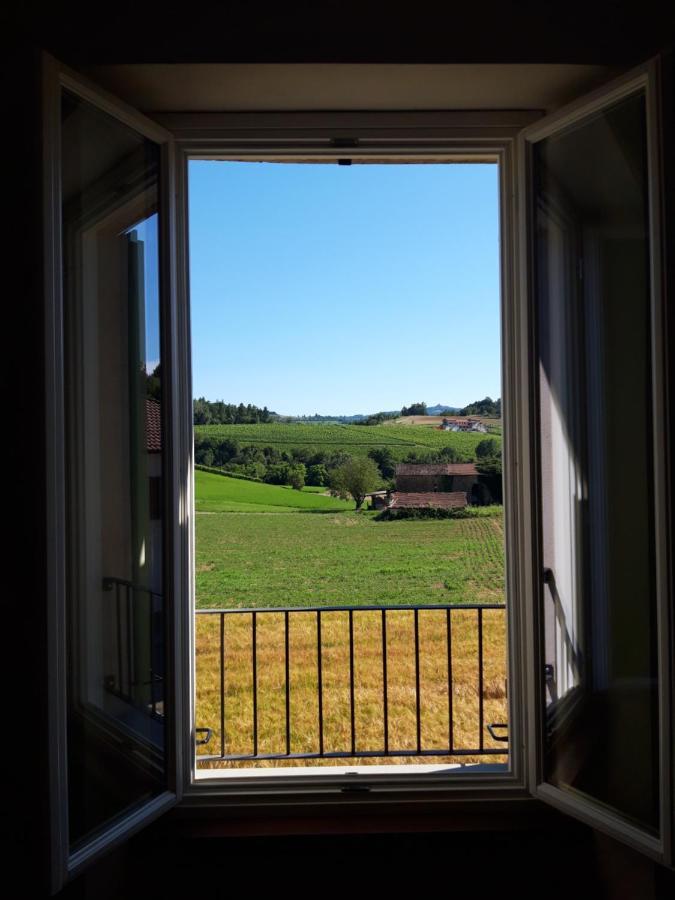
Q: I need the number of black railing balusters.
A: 9